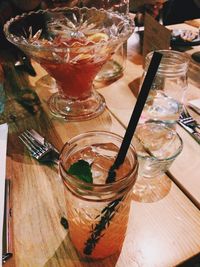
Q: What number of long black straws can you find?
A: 1